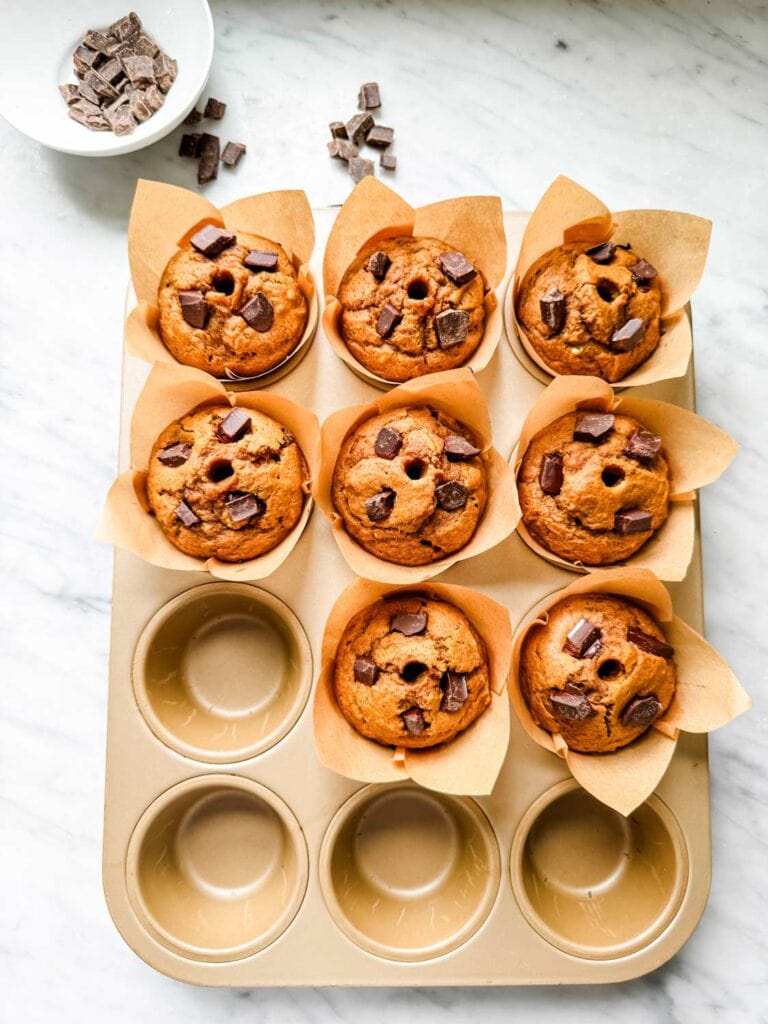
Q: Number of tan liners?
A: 8